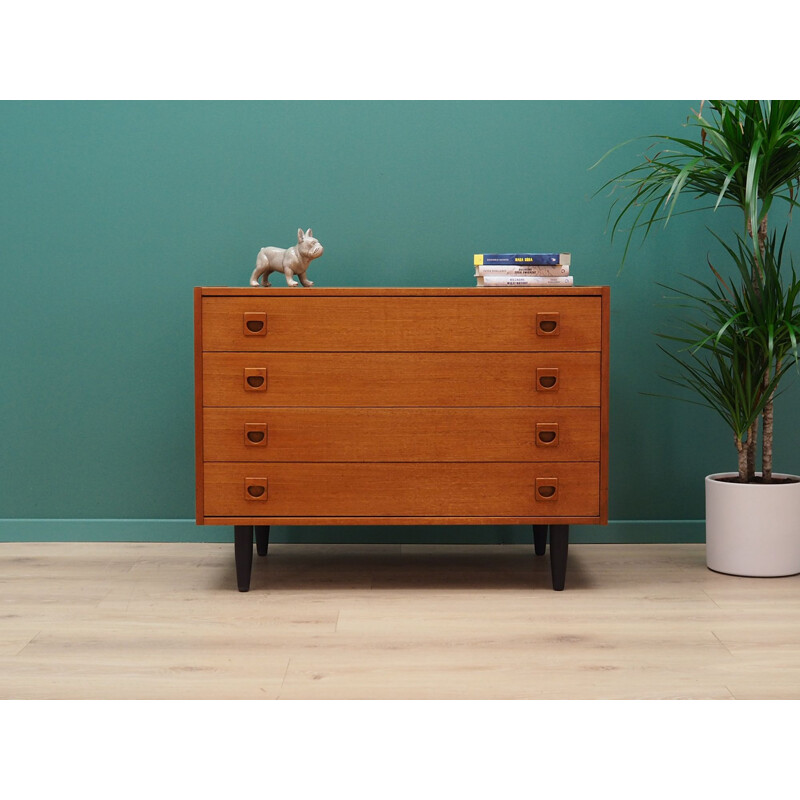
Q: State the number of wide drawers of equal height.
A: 4